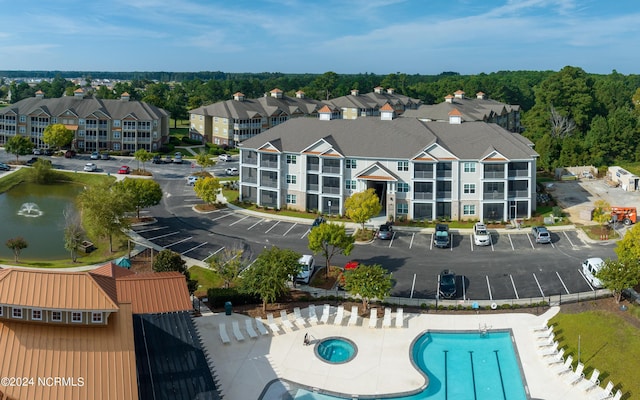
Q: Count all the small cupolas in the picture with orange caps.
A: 15